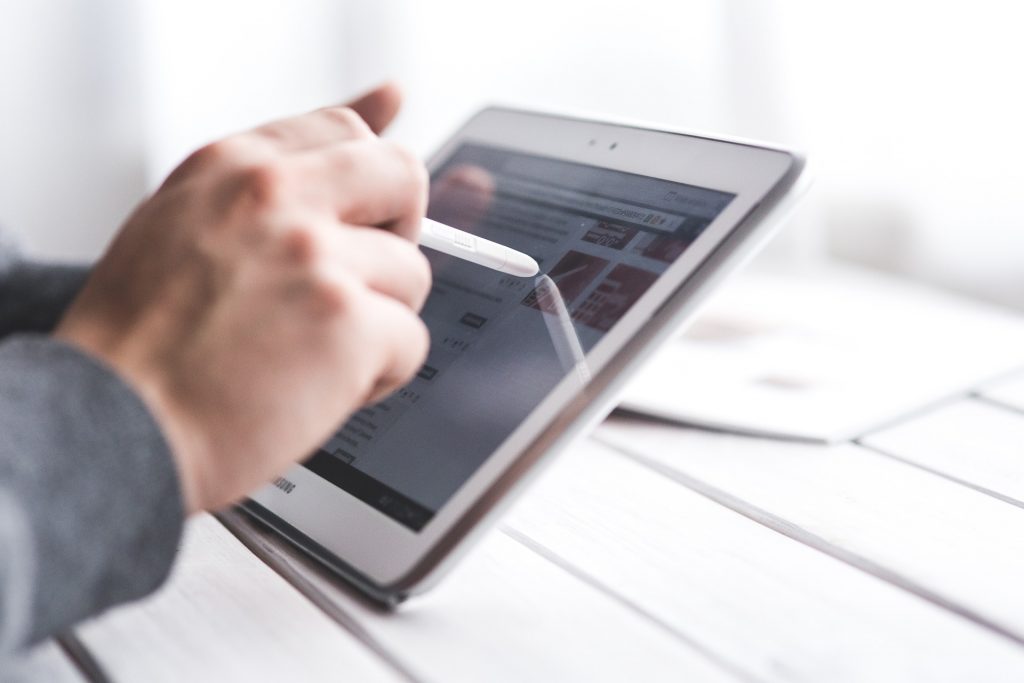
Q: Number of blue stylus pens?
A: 0